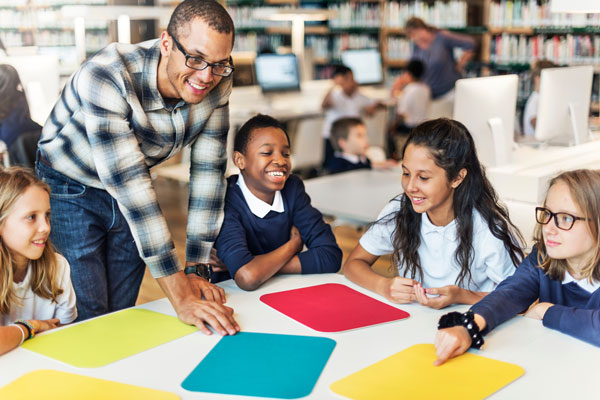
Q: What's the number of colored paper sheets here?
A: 5